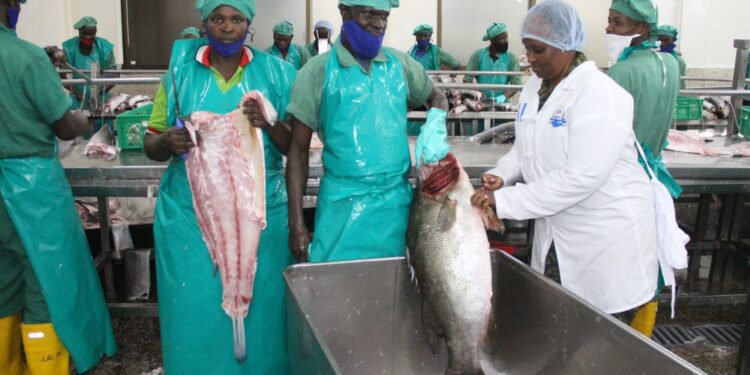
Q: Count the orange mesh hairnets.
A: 0